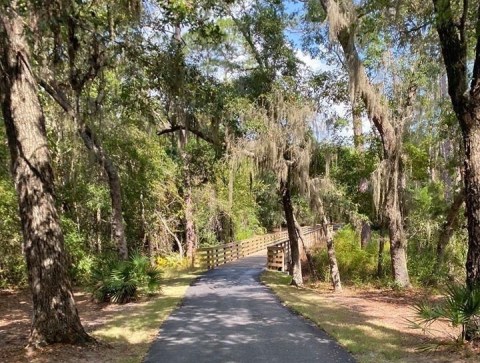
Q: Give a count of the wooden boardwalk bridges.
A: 1